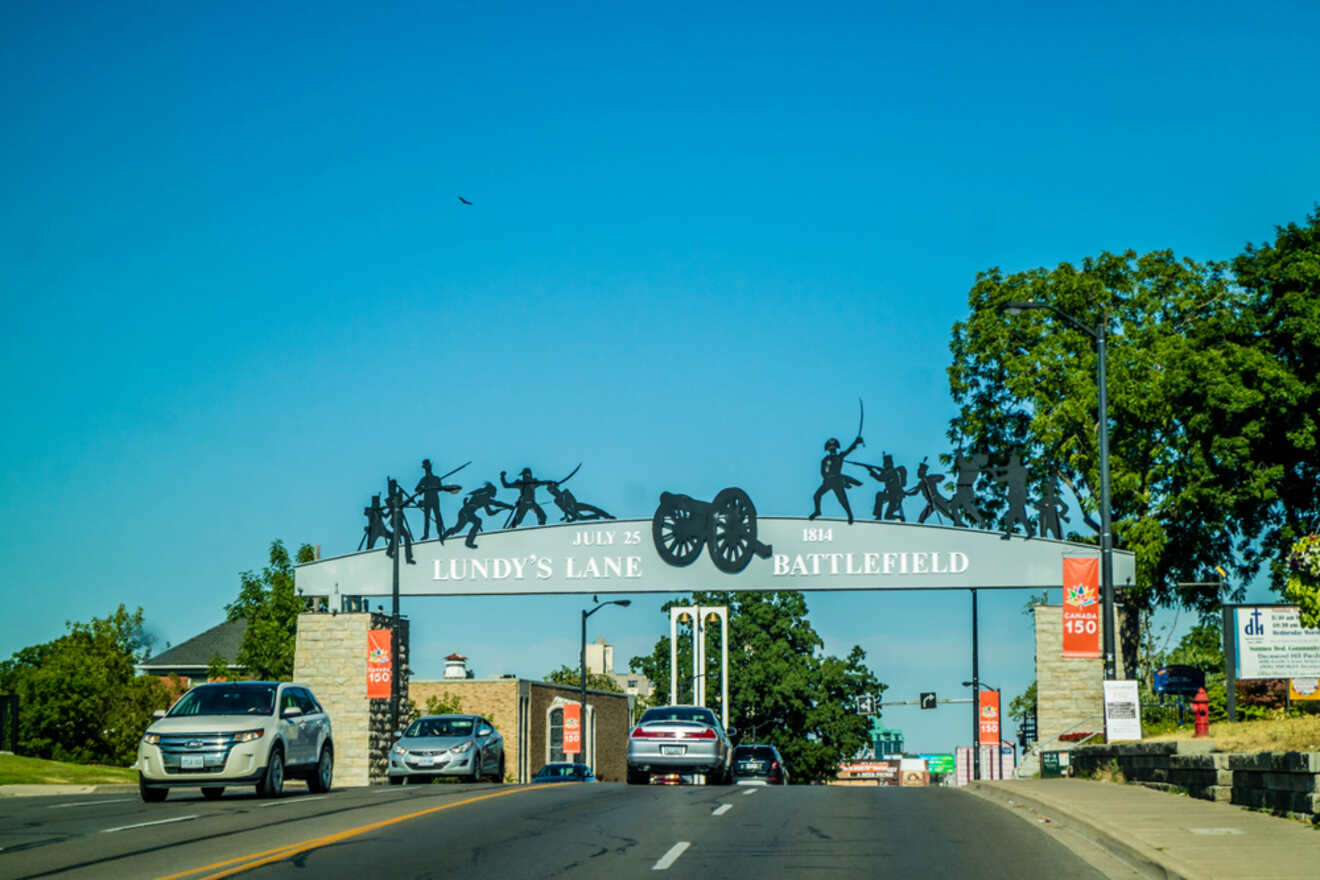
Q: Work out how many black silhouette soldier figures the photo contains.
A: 12